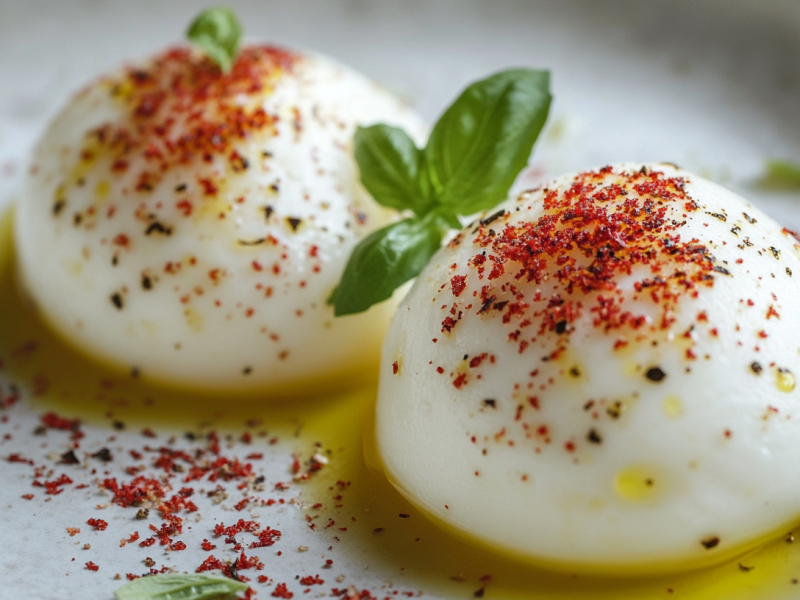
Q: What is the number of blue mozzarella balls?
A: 0